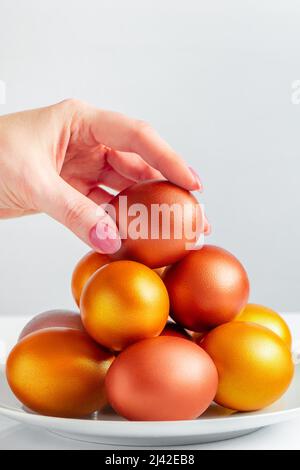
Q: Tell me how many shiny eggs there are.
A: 10